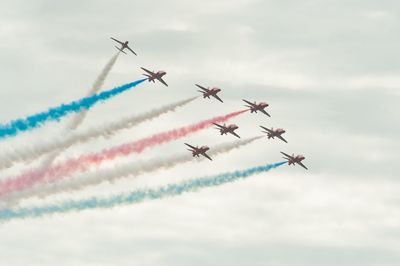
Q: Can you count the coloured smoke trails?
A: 3